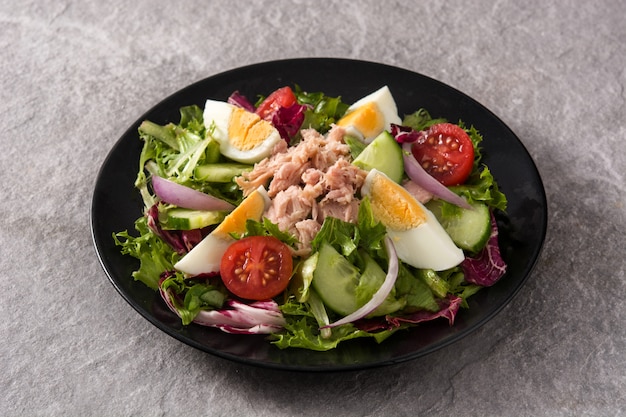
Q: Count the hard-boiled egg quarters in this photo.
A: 4